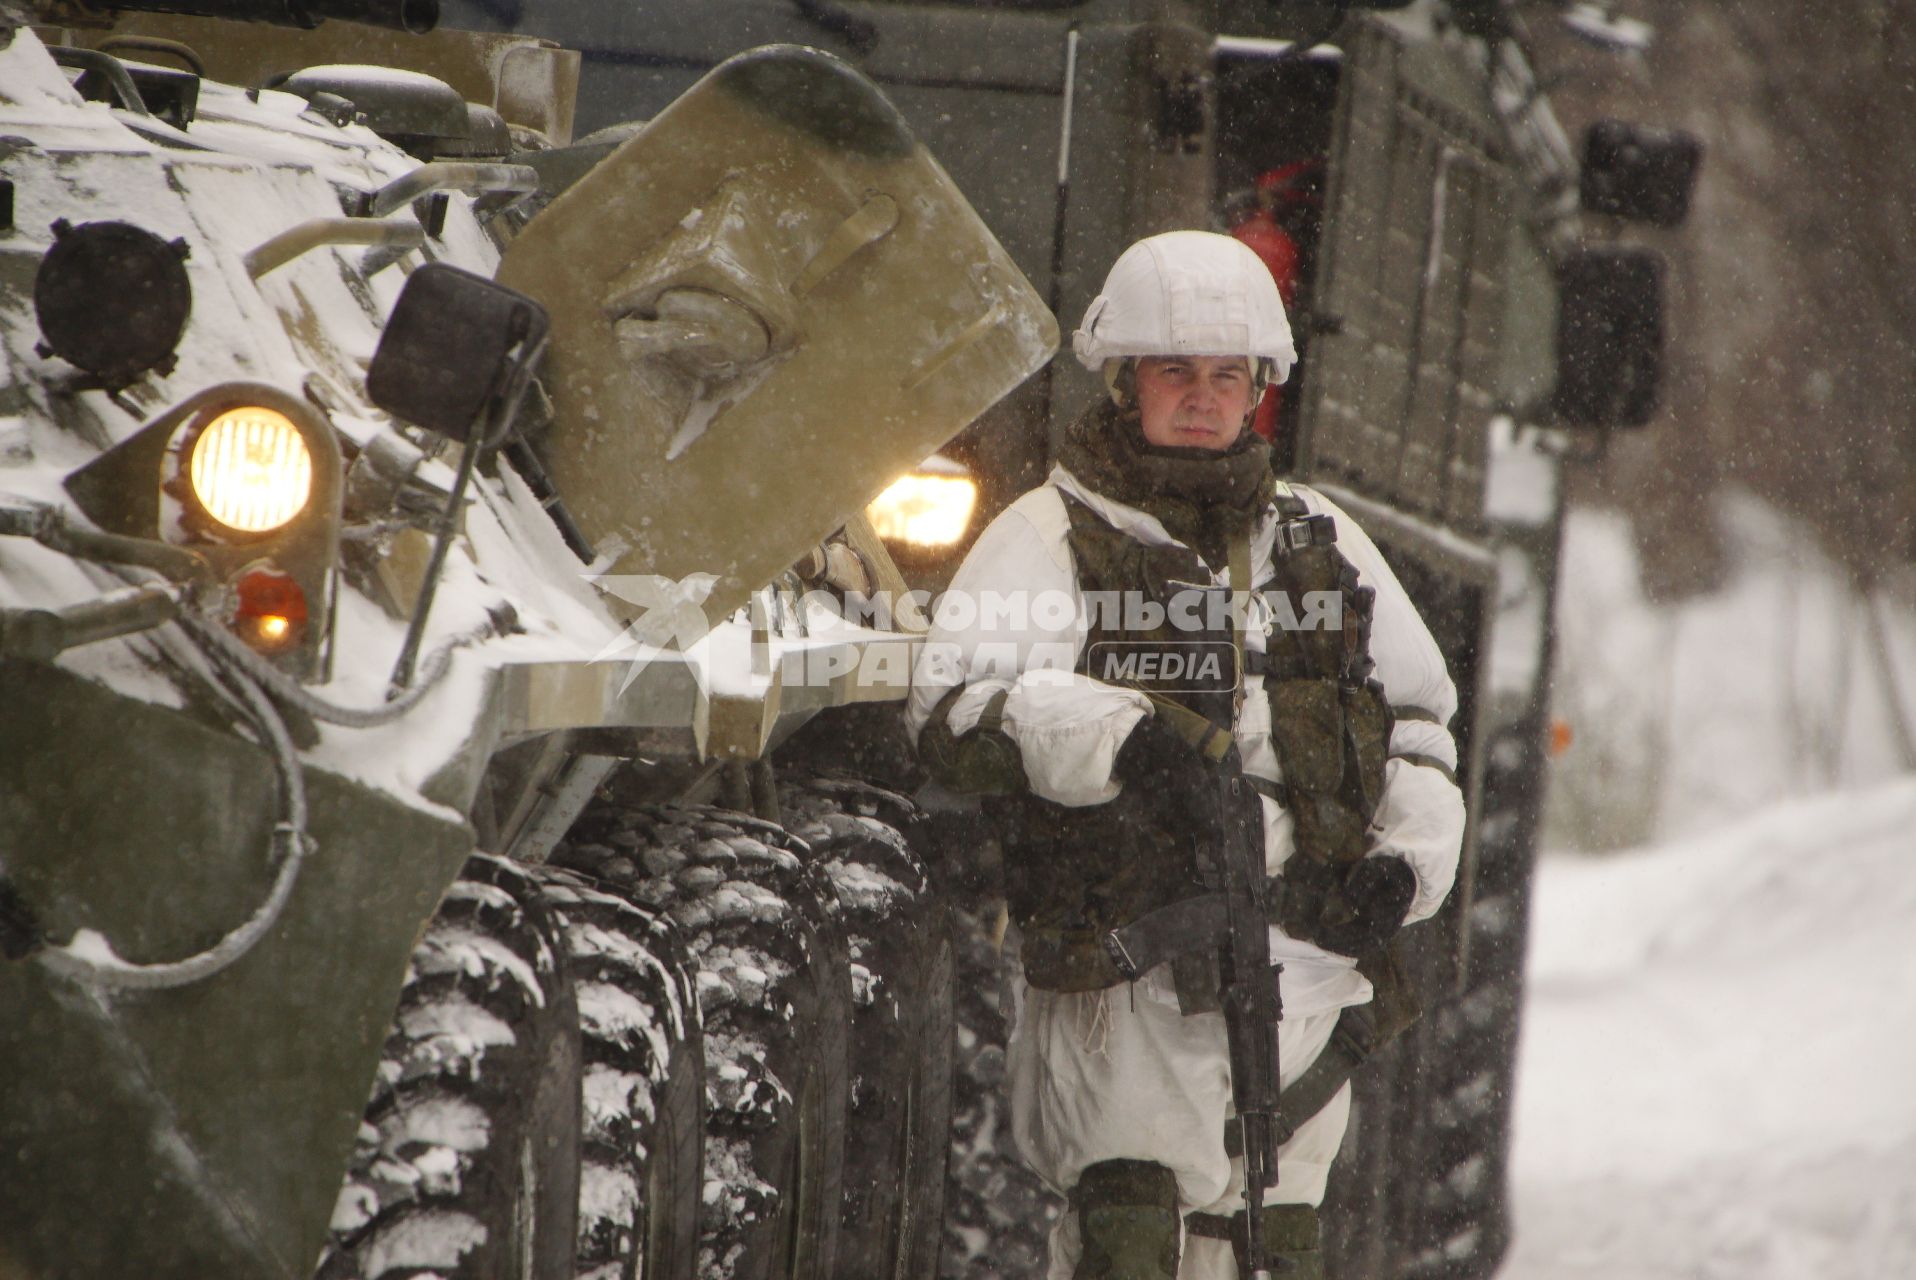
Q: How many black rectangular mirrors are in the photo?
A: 3